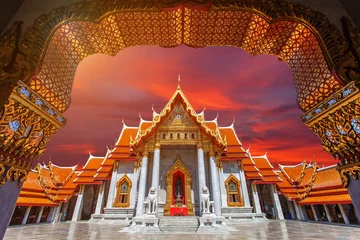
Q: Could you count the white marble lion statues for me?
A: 2